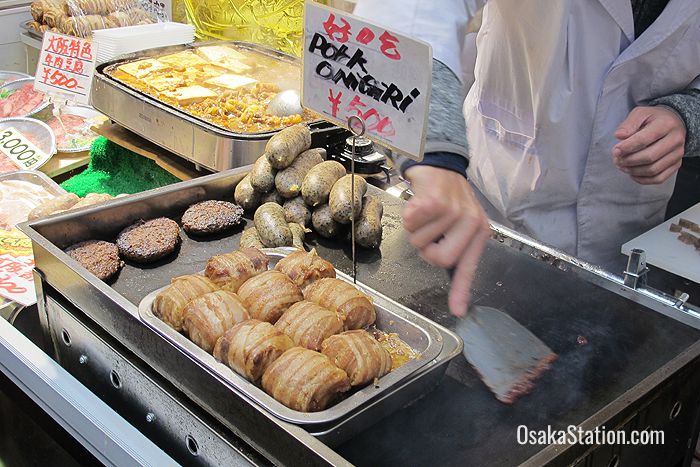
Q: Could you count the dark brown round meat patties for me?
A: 3